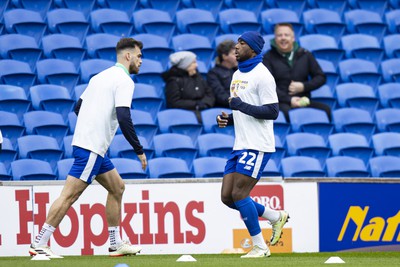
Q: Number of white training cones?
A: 3